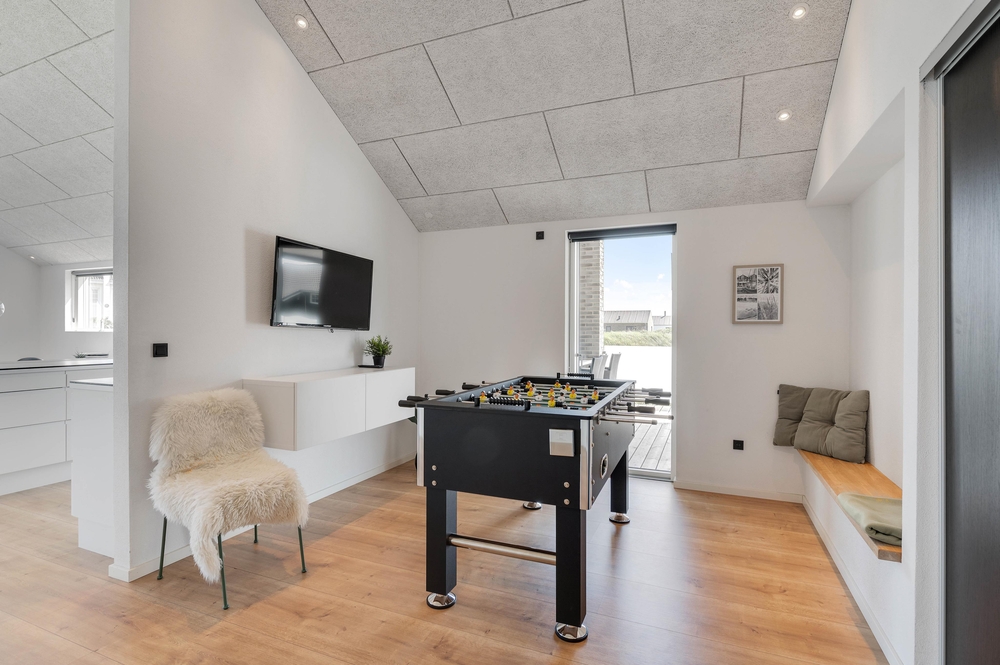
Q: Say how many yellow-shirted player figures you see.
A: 11